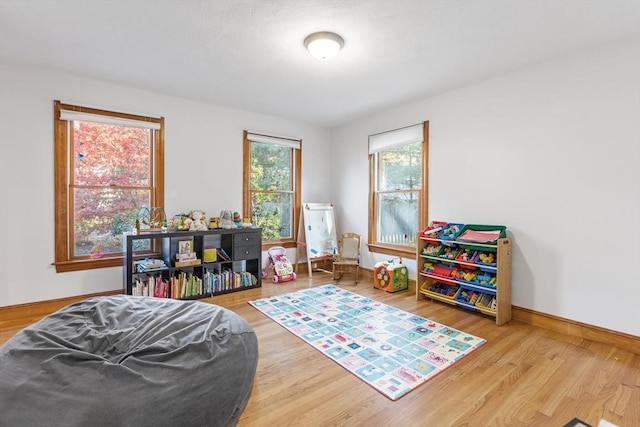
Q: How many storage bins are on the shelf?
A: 12